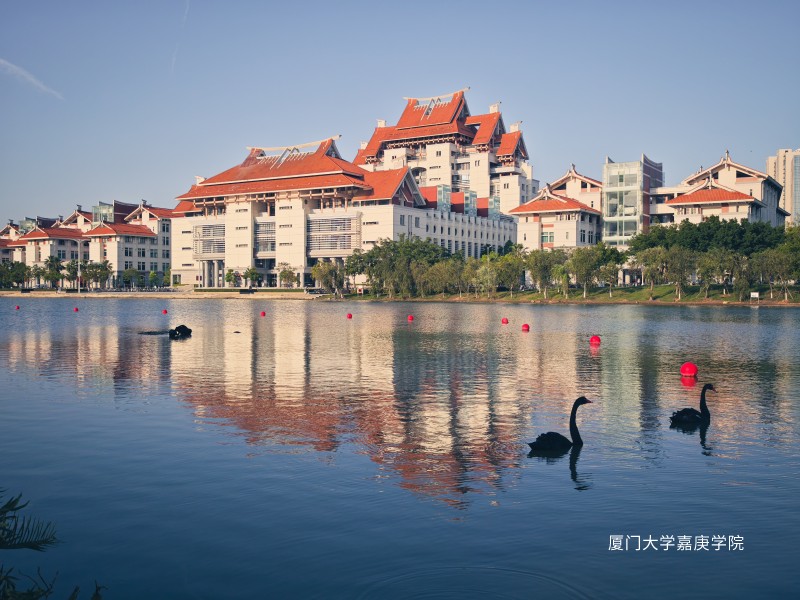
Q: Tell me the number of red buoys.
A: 10